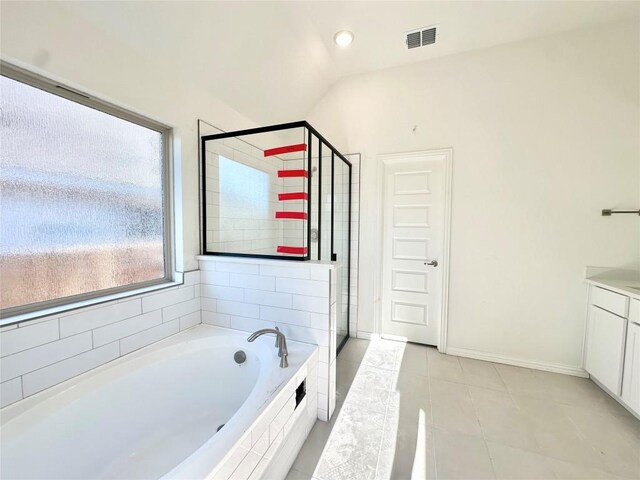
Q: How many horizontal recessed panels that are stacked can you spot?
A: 5